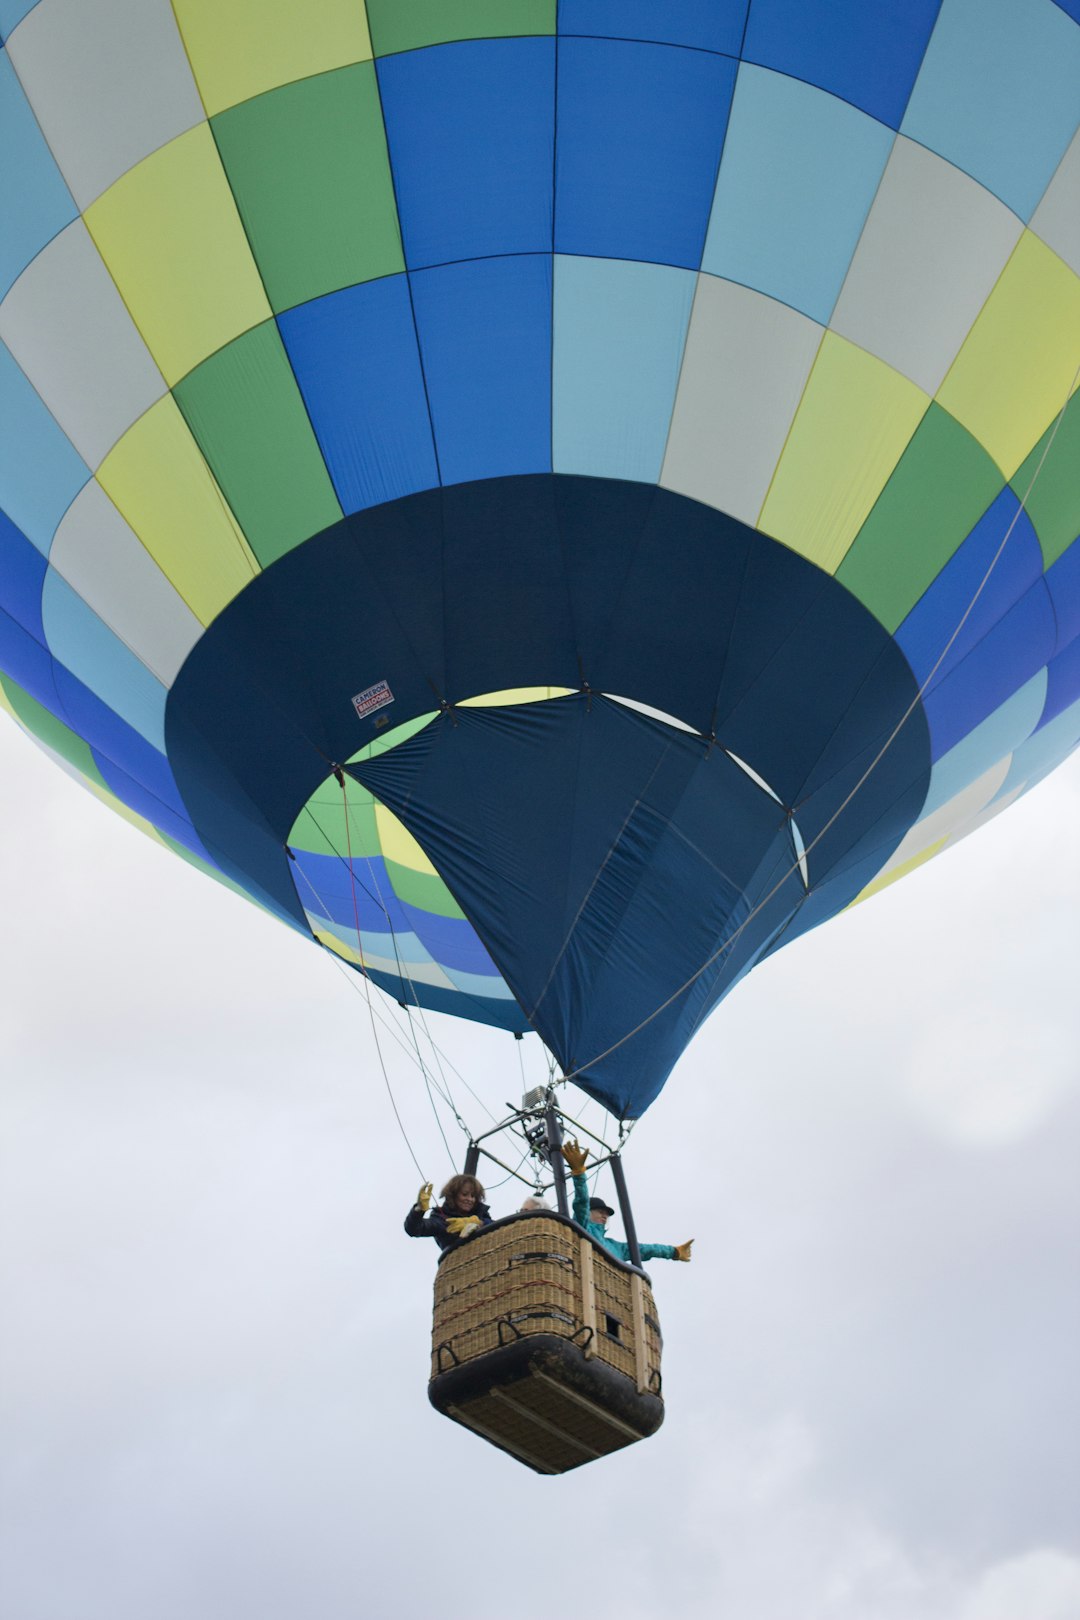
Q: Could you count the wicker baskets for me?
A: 1